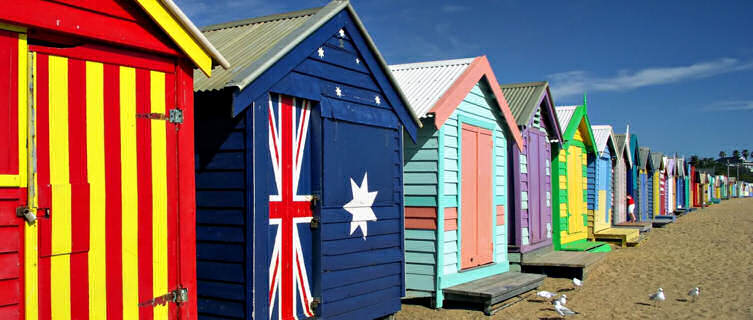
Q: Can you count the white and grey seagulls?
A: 6